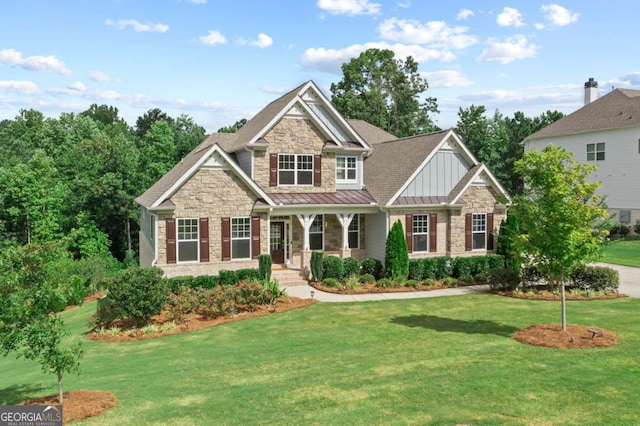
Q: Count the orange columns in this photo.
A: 0